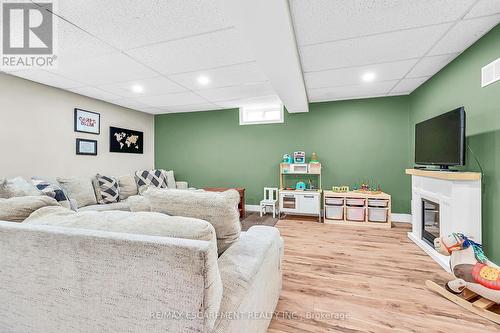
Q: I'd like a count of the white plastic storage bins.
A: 6